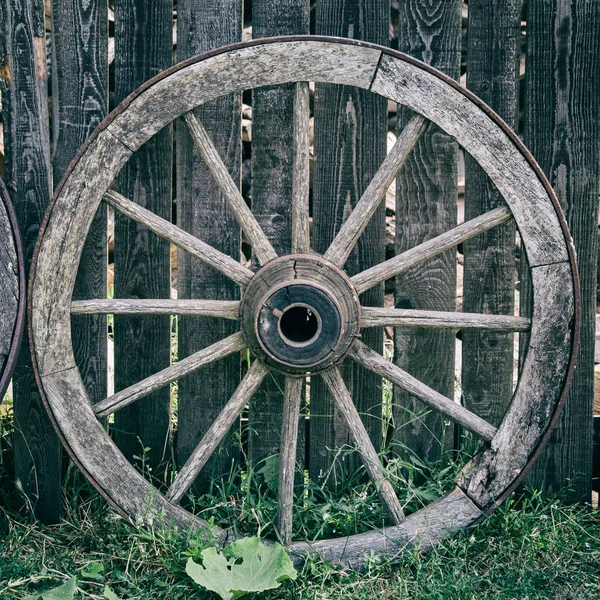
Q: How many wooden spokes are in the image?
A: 12